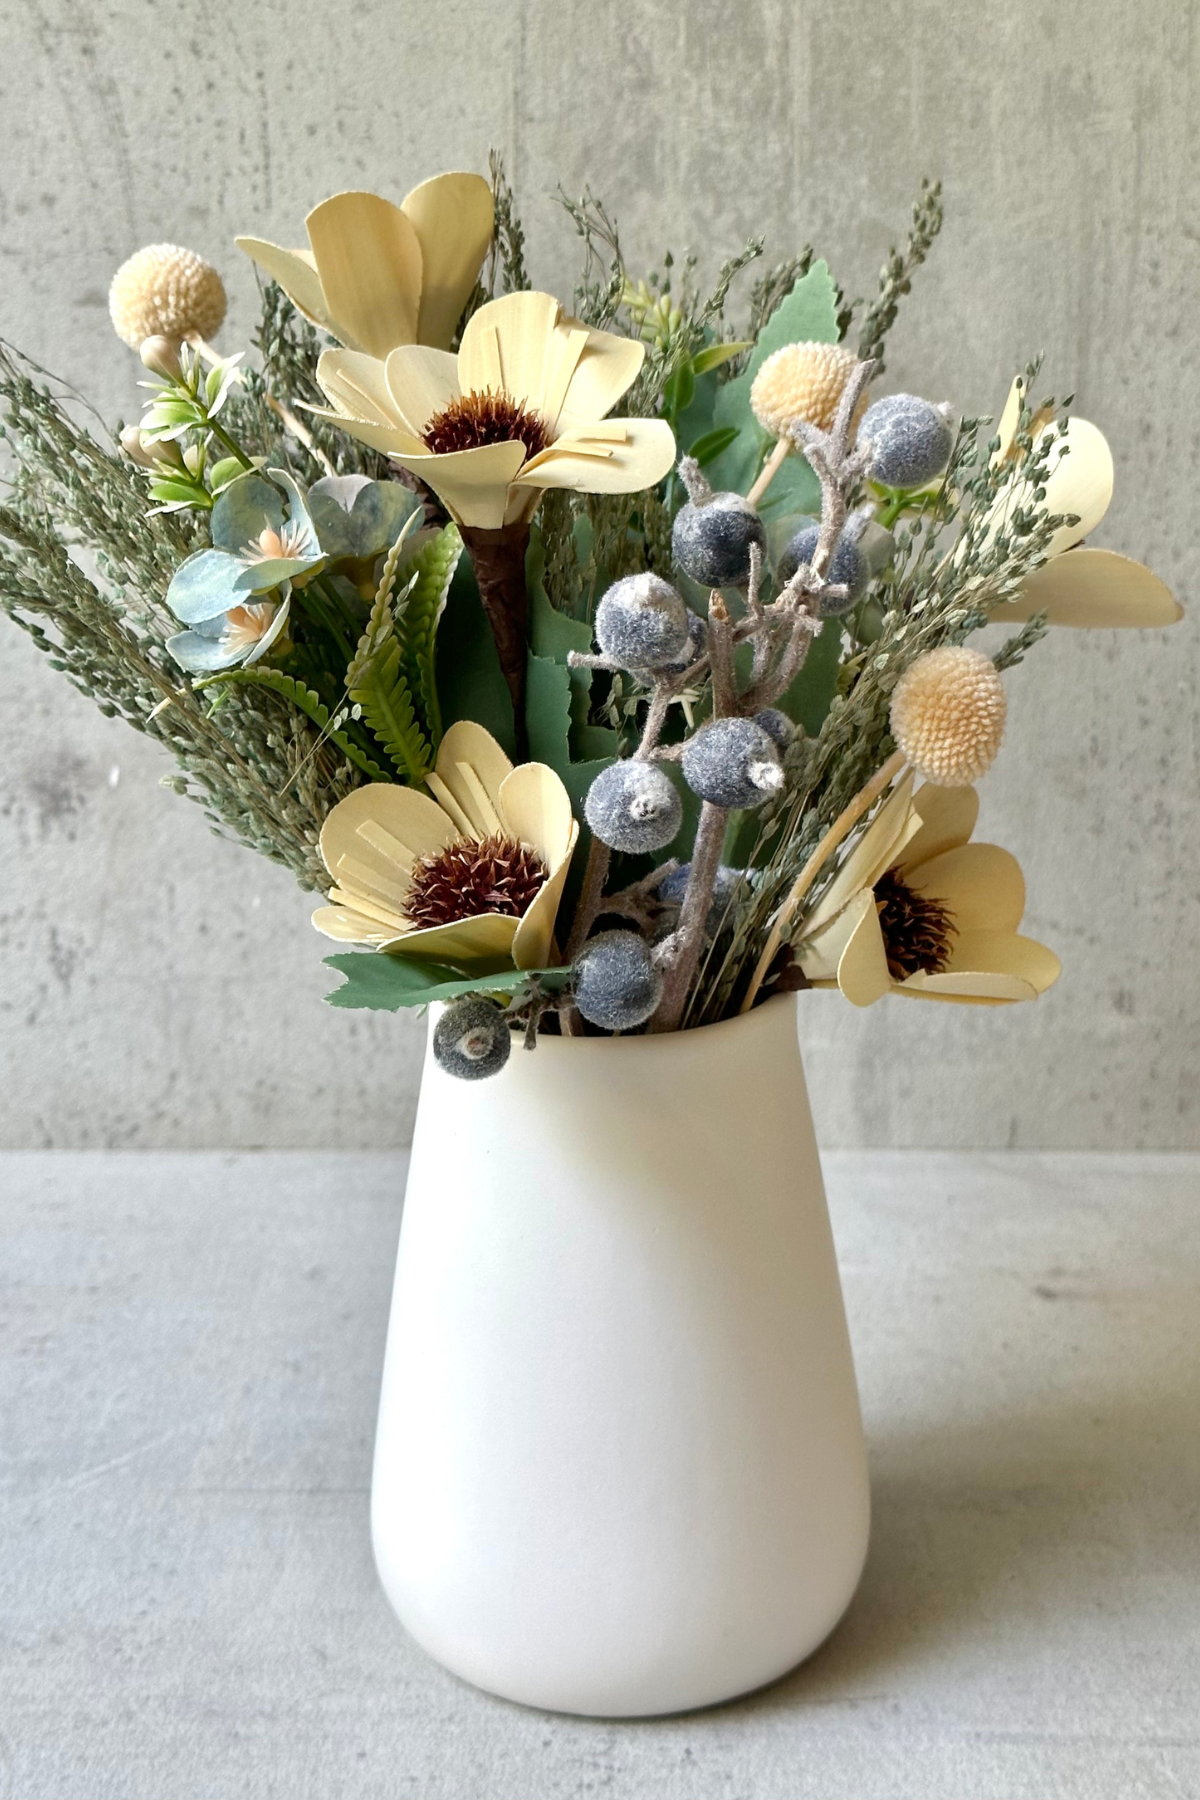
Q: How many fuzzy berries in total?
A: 11